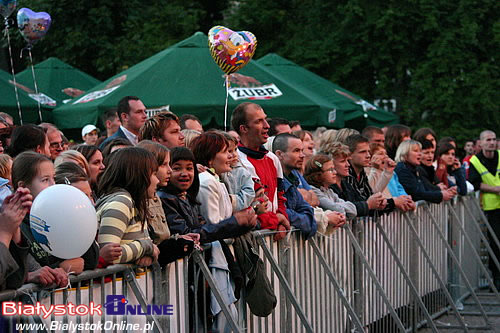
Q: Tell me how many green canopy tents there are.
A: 4